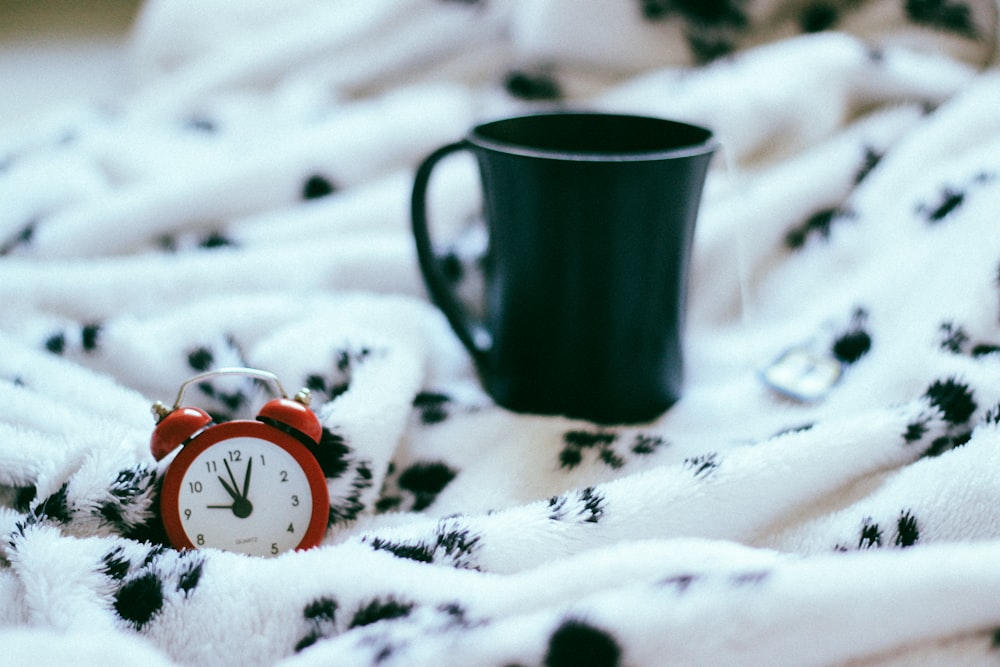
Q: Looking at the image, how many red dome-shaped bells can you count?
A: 2